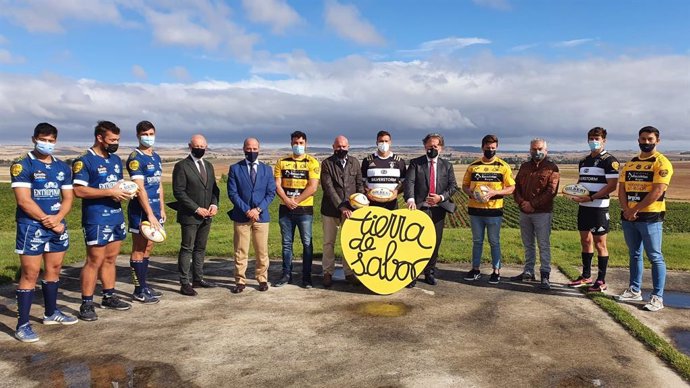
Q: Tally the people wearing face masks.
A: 13